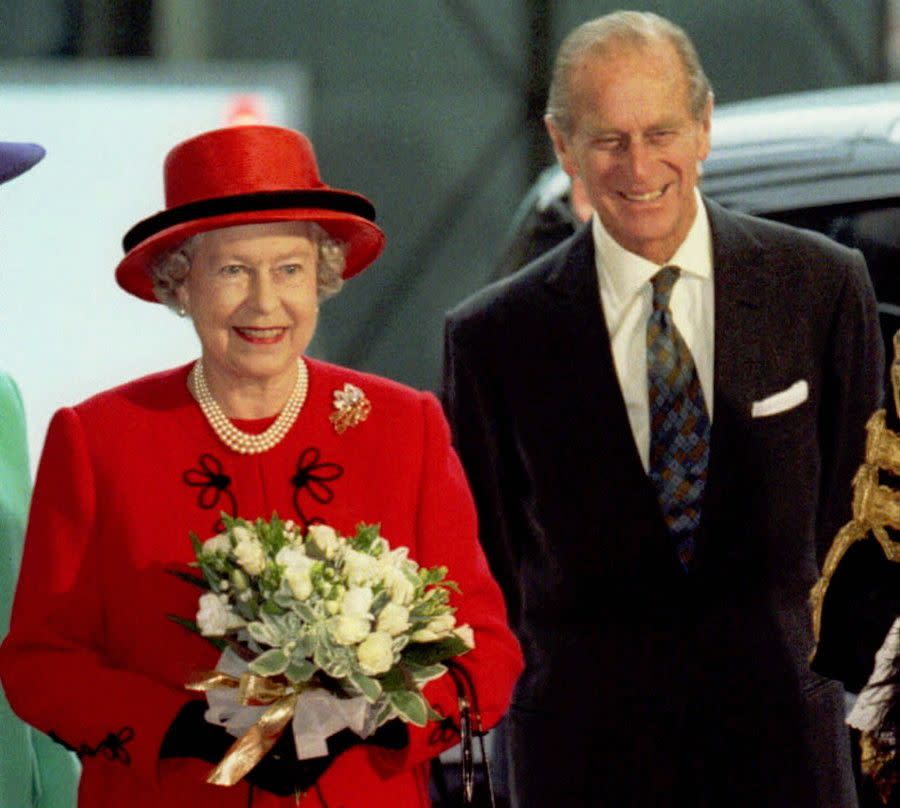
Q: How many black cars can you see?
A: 1